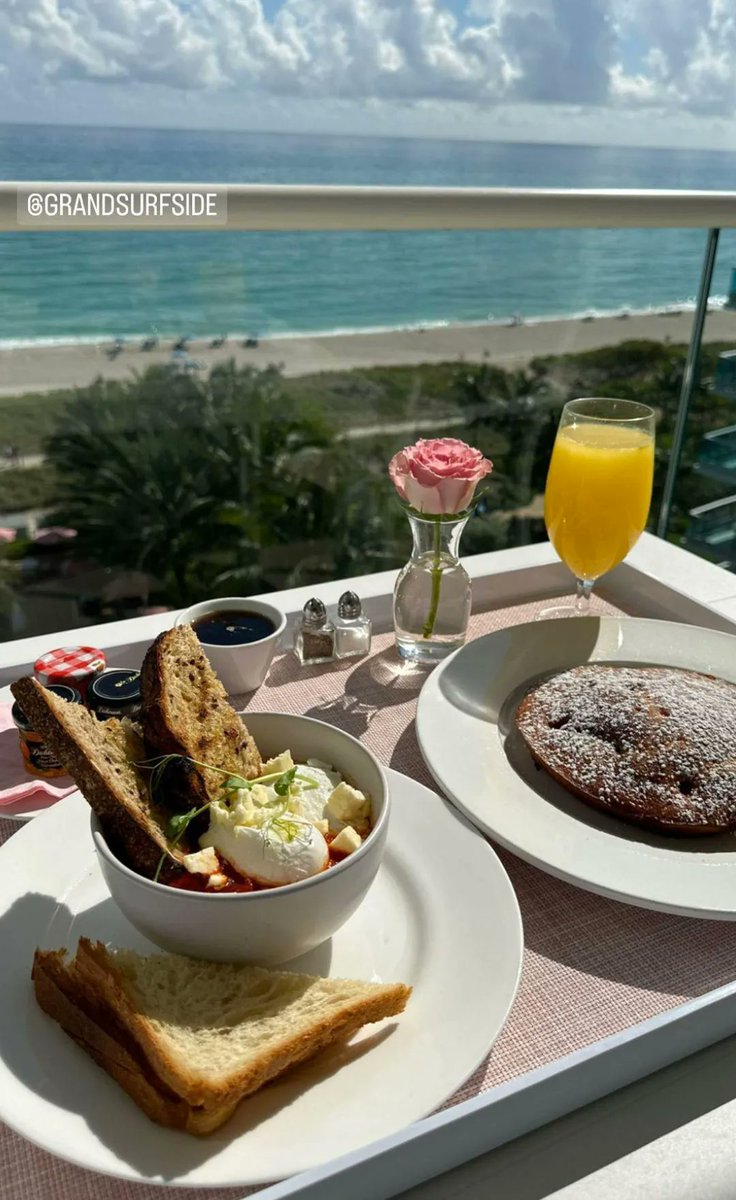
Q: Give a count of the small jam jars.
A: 3